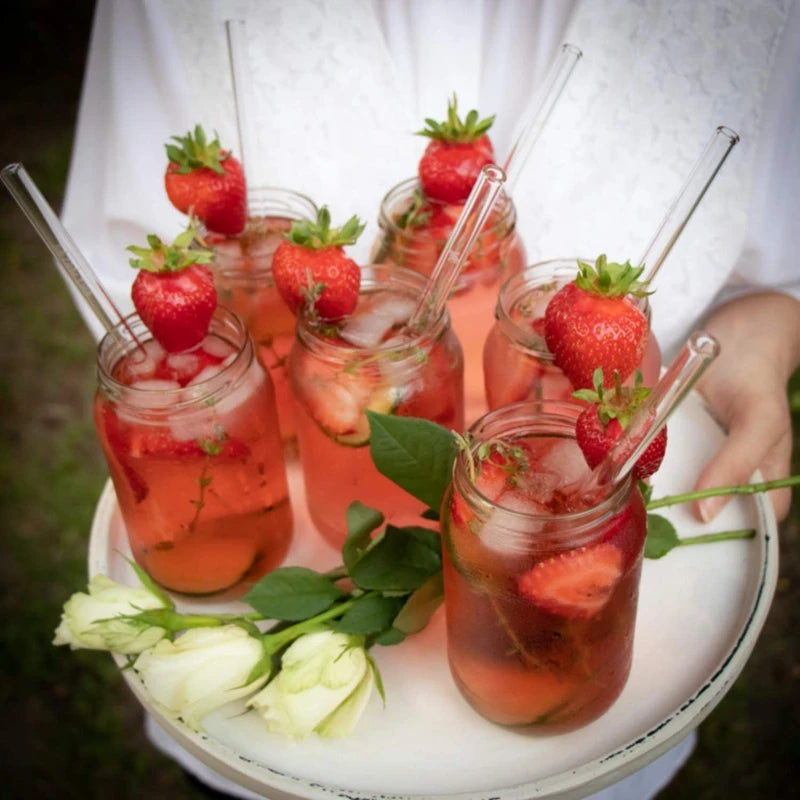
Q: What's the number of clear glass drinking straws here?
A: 6